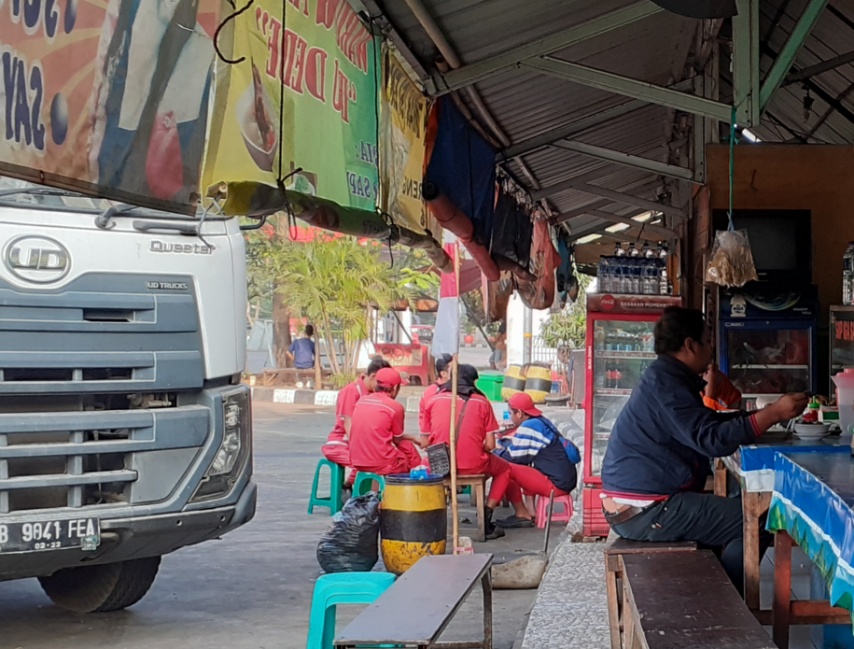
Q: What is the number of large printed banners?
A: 3